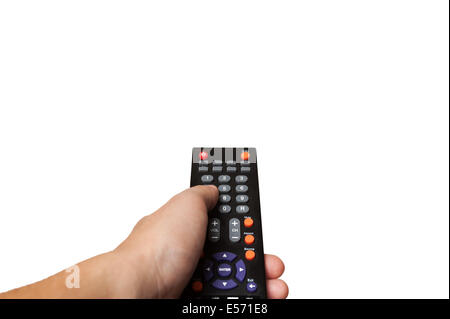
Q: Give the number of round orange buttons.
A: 5